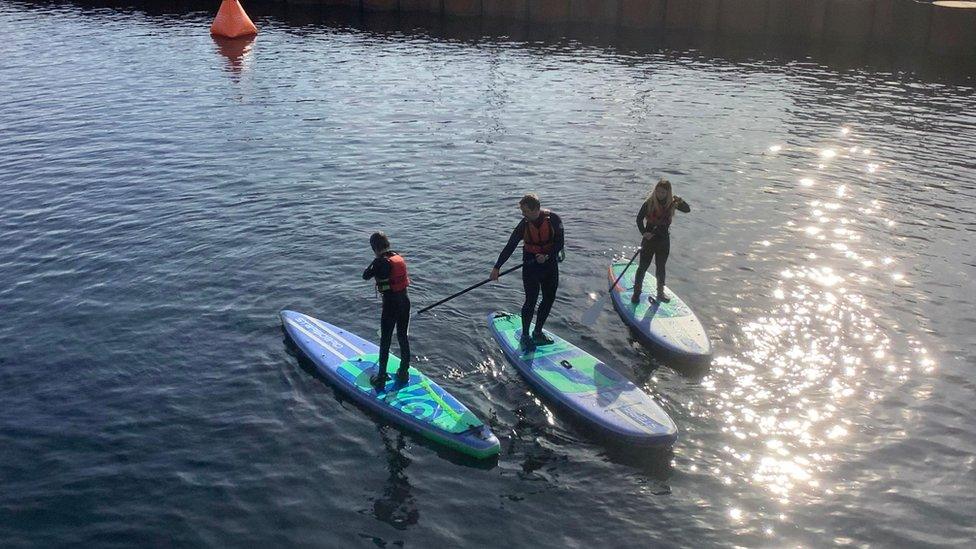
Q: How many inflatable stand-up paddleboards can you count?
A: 3